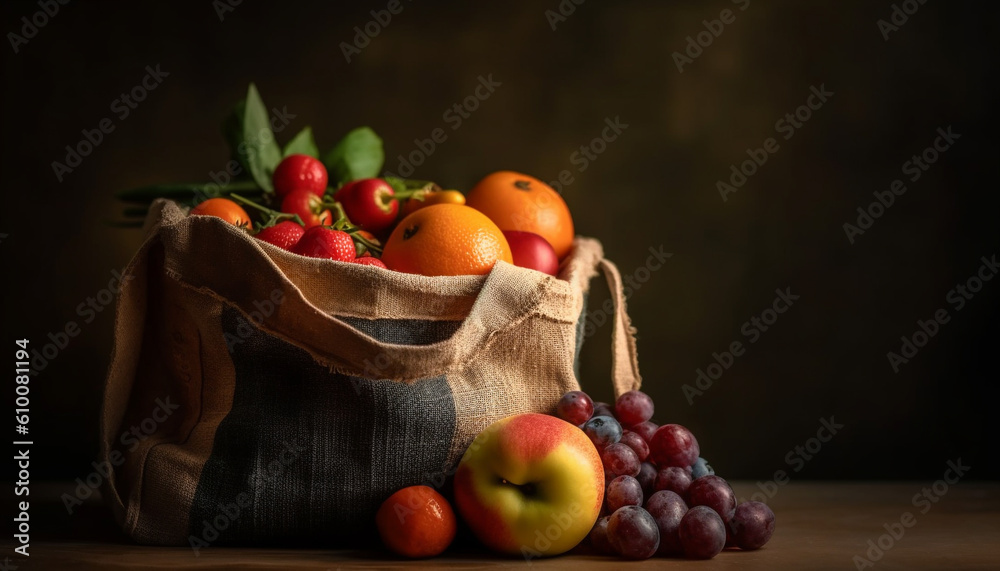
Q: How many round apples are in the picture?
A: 1